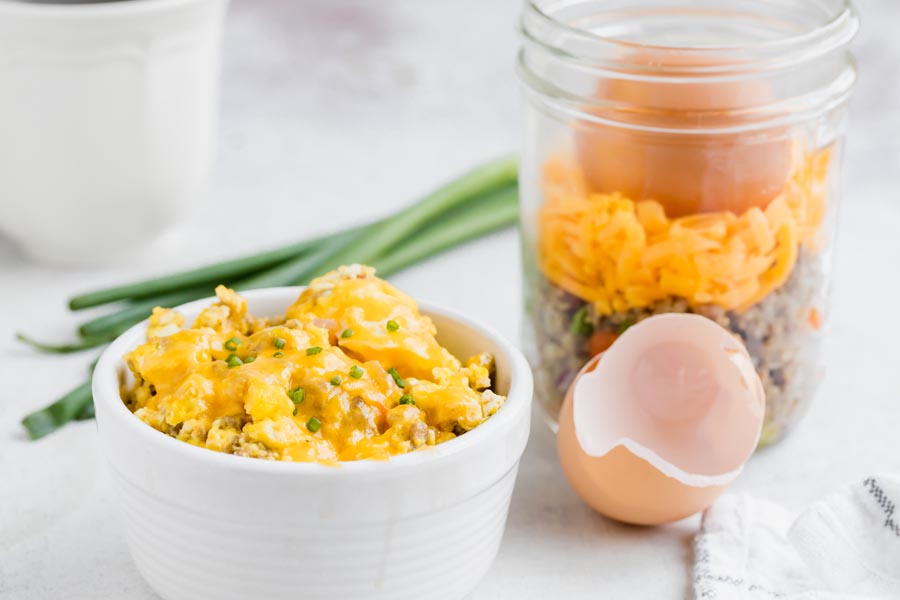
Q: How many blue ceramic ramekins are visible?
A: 0